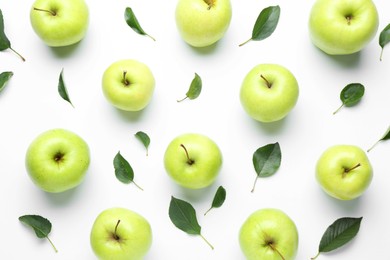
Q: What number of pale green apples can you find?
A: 10